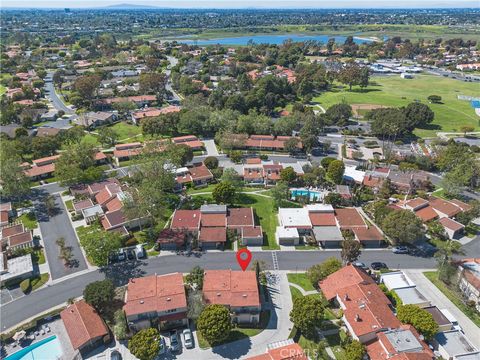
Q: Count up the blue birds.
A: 0